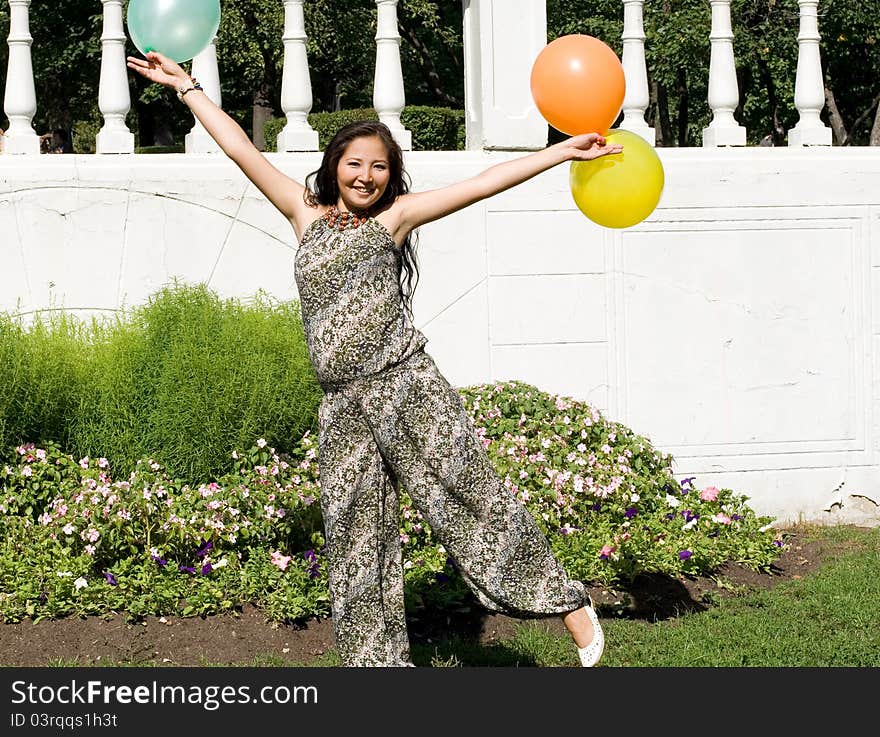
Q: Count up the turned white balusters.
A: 8